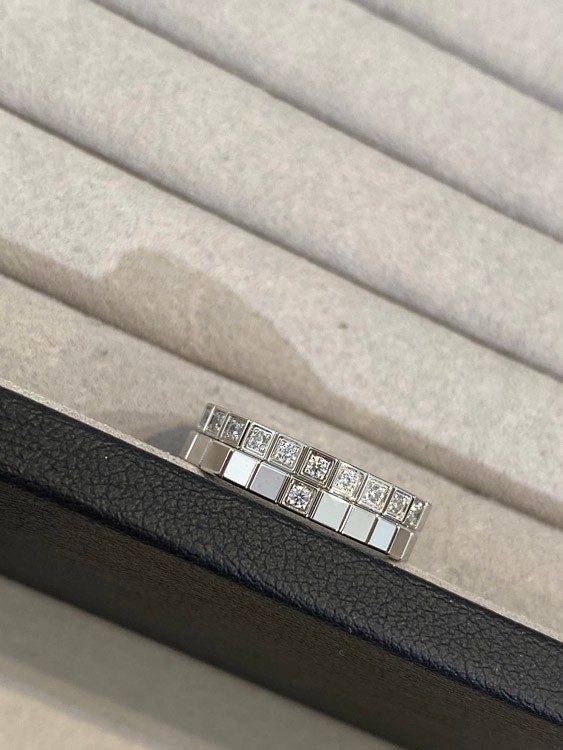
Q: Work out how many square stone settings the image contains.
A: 10